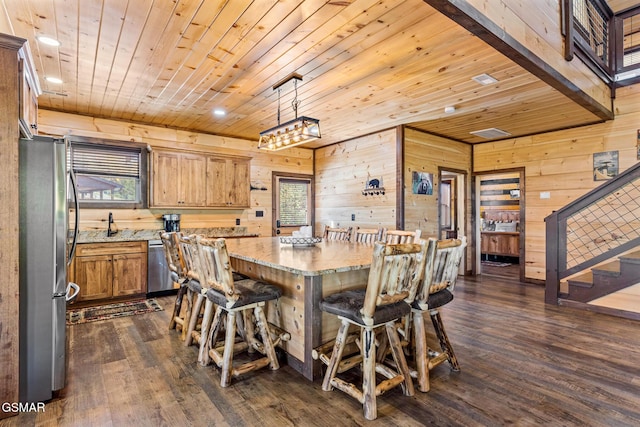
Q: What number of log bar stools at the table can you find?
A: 8